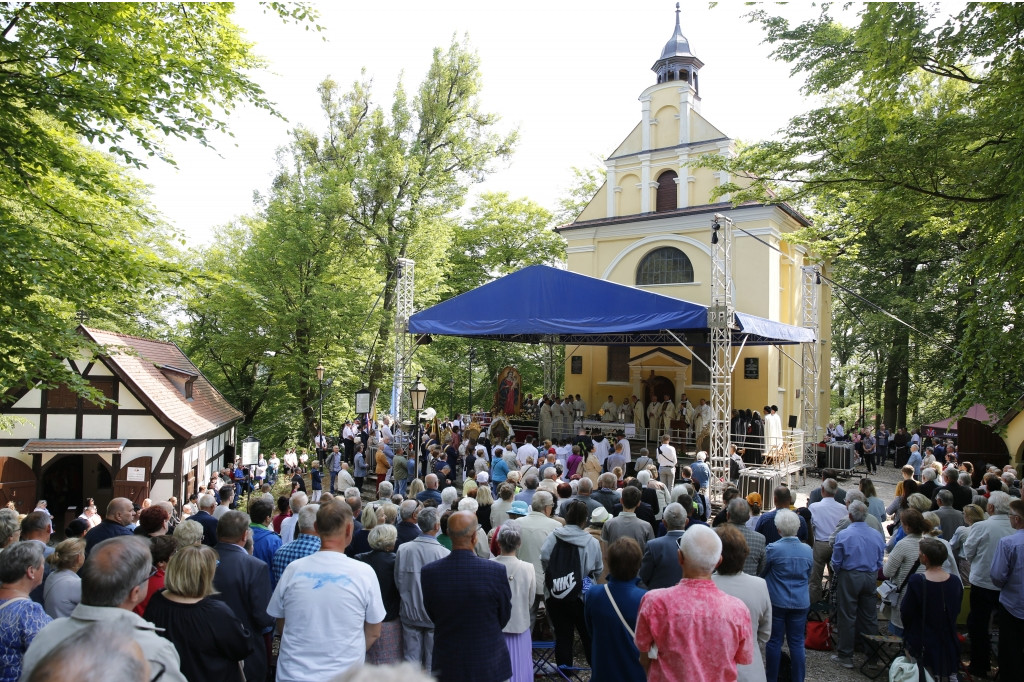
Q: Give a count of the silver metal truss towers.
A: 4